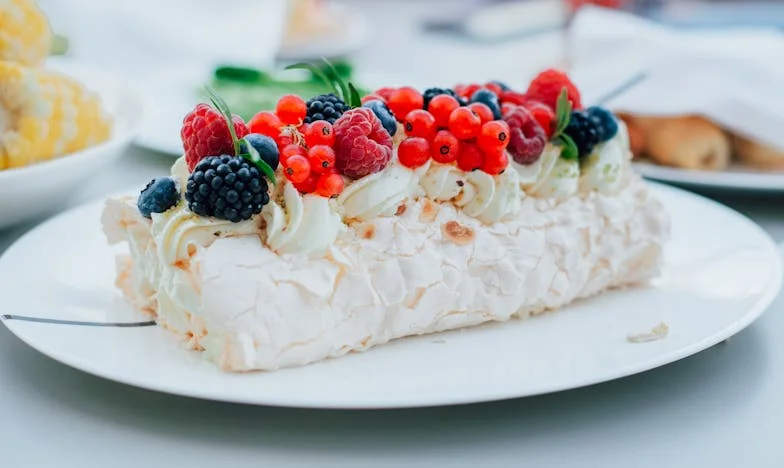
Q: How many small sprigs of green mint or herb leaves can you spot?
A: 3